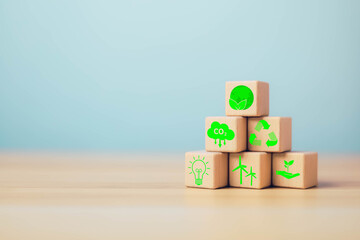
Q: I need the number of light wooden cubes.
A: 6